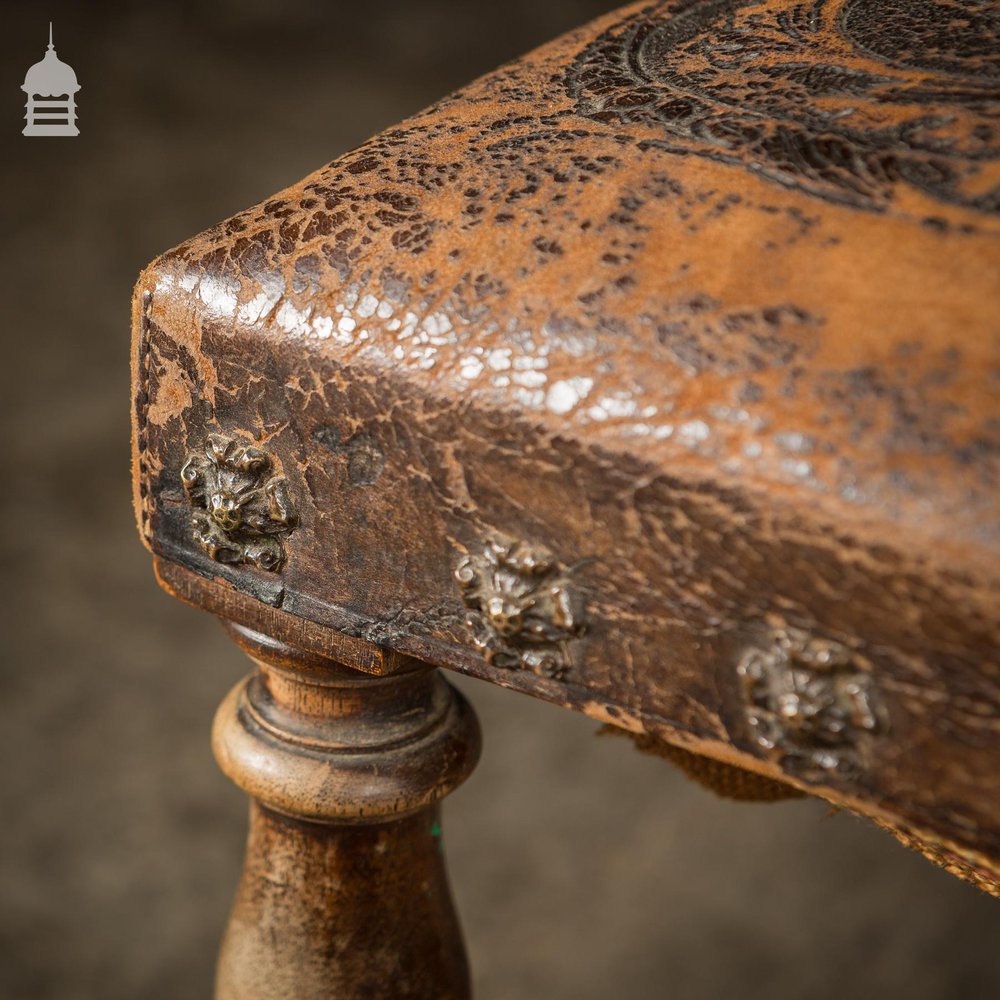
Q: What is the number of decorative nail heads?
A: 3